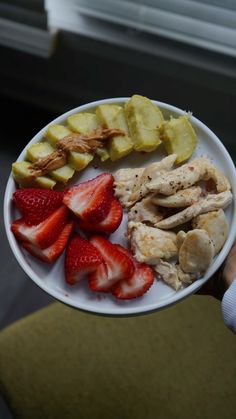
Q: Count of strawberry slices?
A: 8